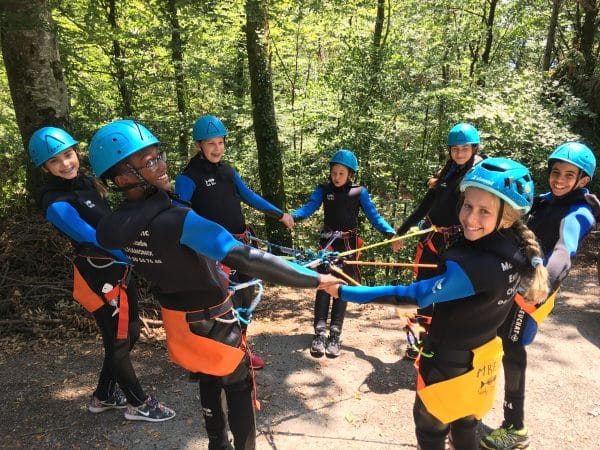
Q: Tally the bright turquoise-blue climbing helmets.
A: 7